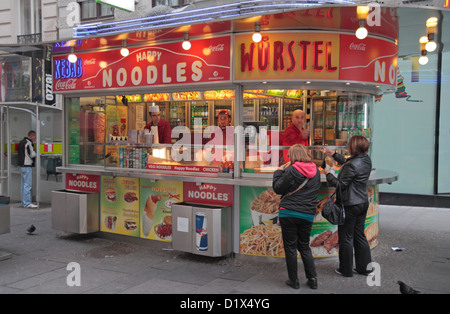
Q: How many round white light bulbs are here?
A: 7